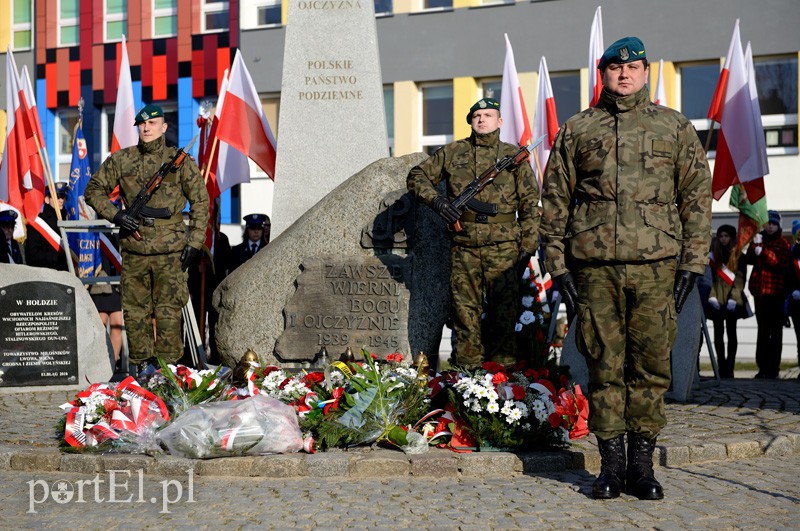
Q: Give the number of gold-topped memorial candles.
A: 3